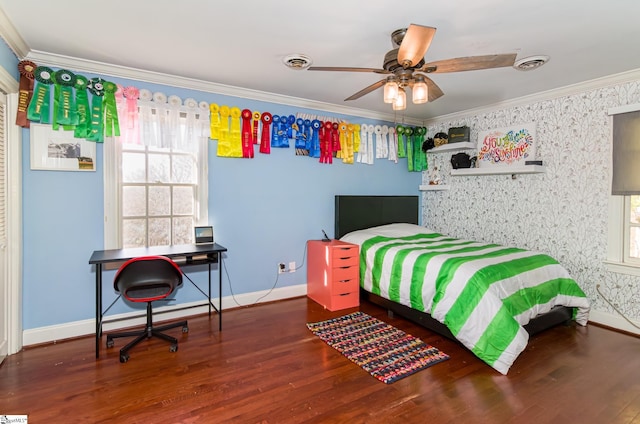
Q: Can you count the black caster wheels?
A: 4